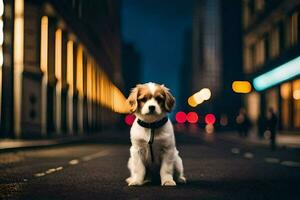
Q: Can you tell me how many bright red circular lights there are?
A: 4